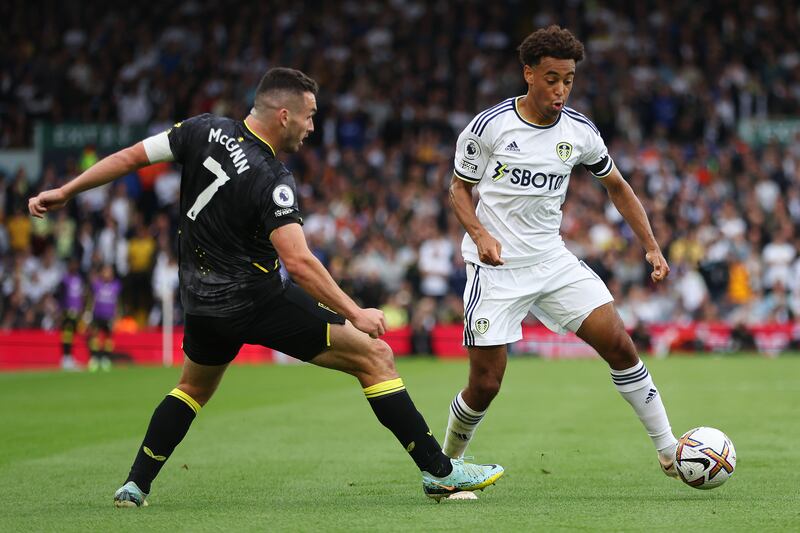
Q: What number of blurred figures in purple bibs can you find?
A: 2